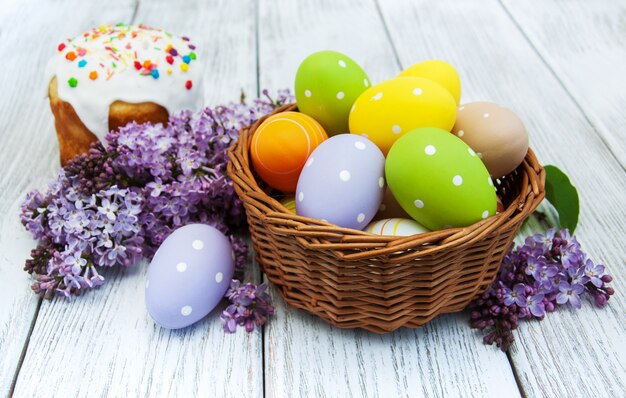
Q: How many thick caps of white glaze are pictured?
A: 1